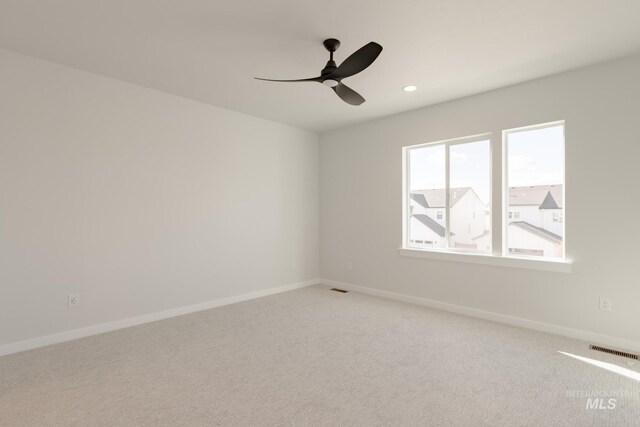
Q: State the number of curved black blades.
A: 3